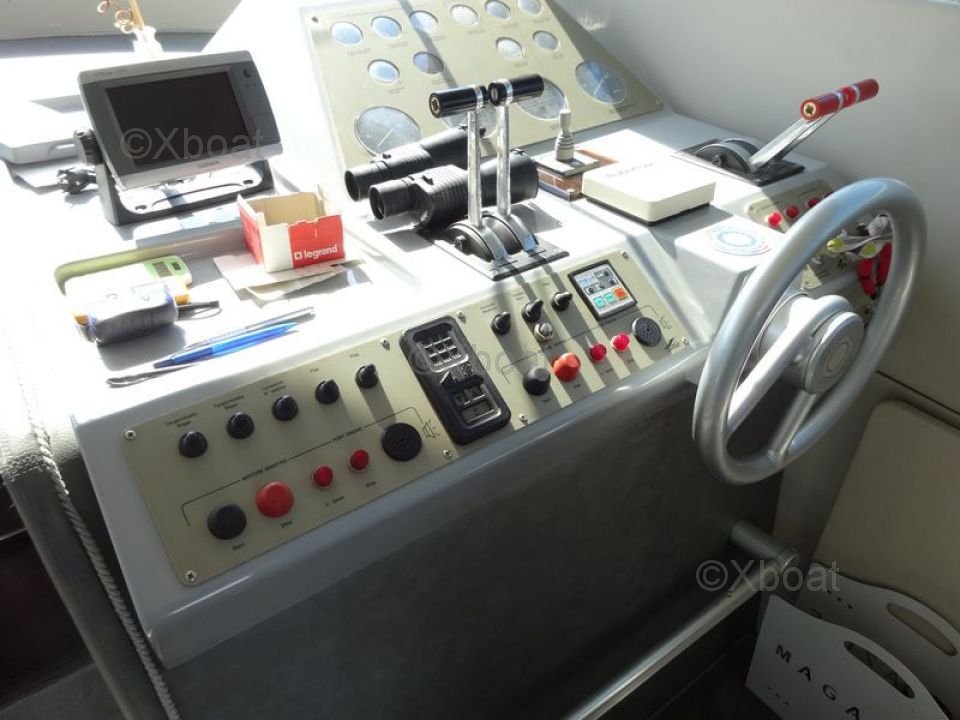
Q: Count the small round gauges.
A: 10